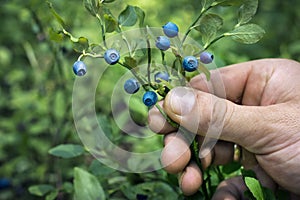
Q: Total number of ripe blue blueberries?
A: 9